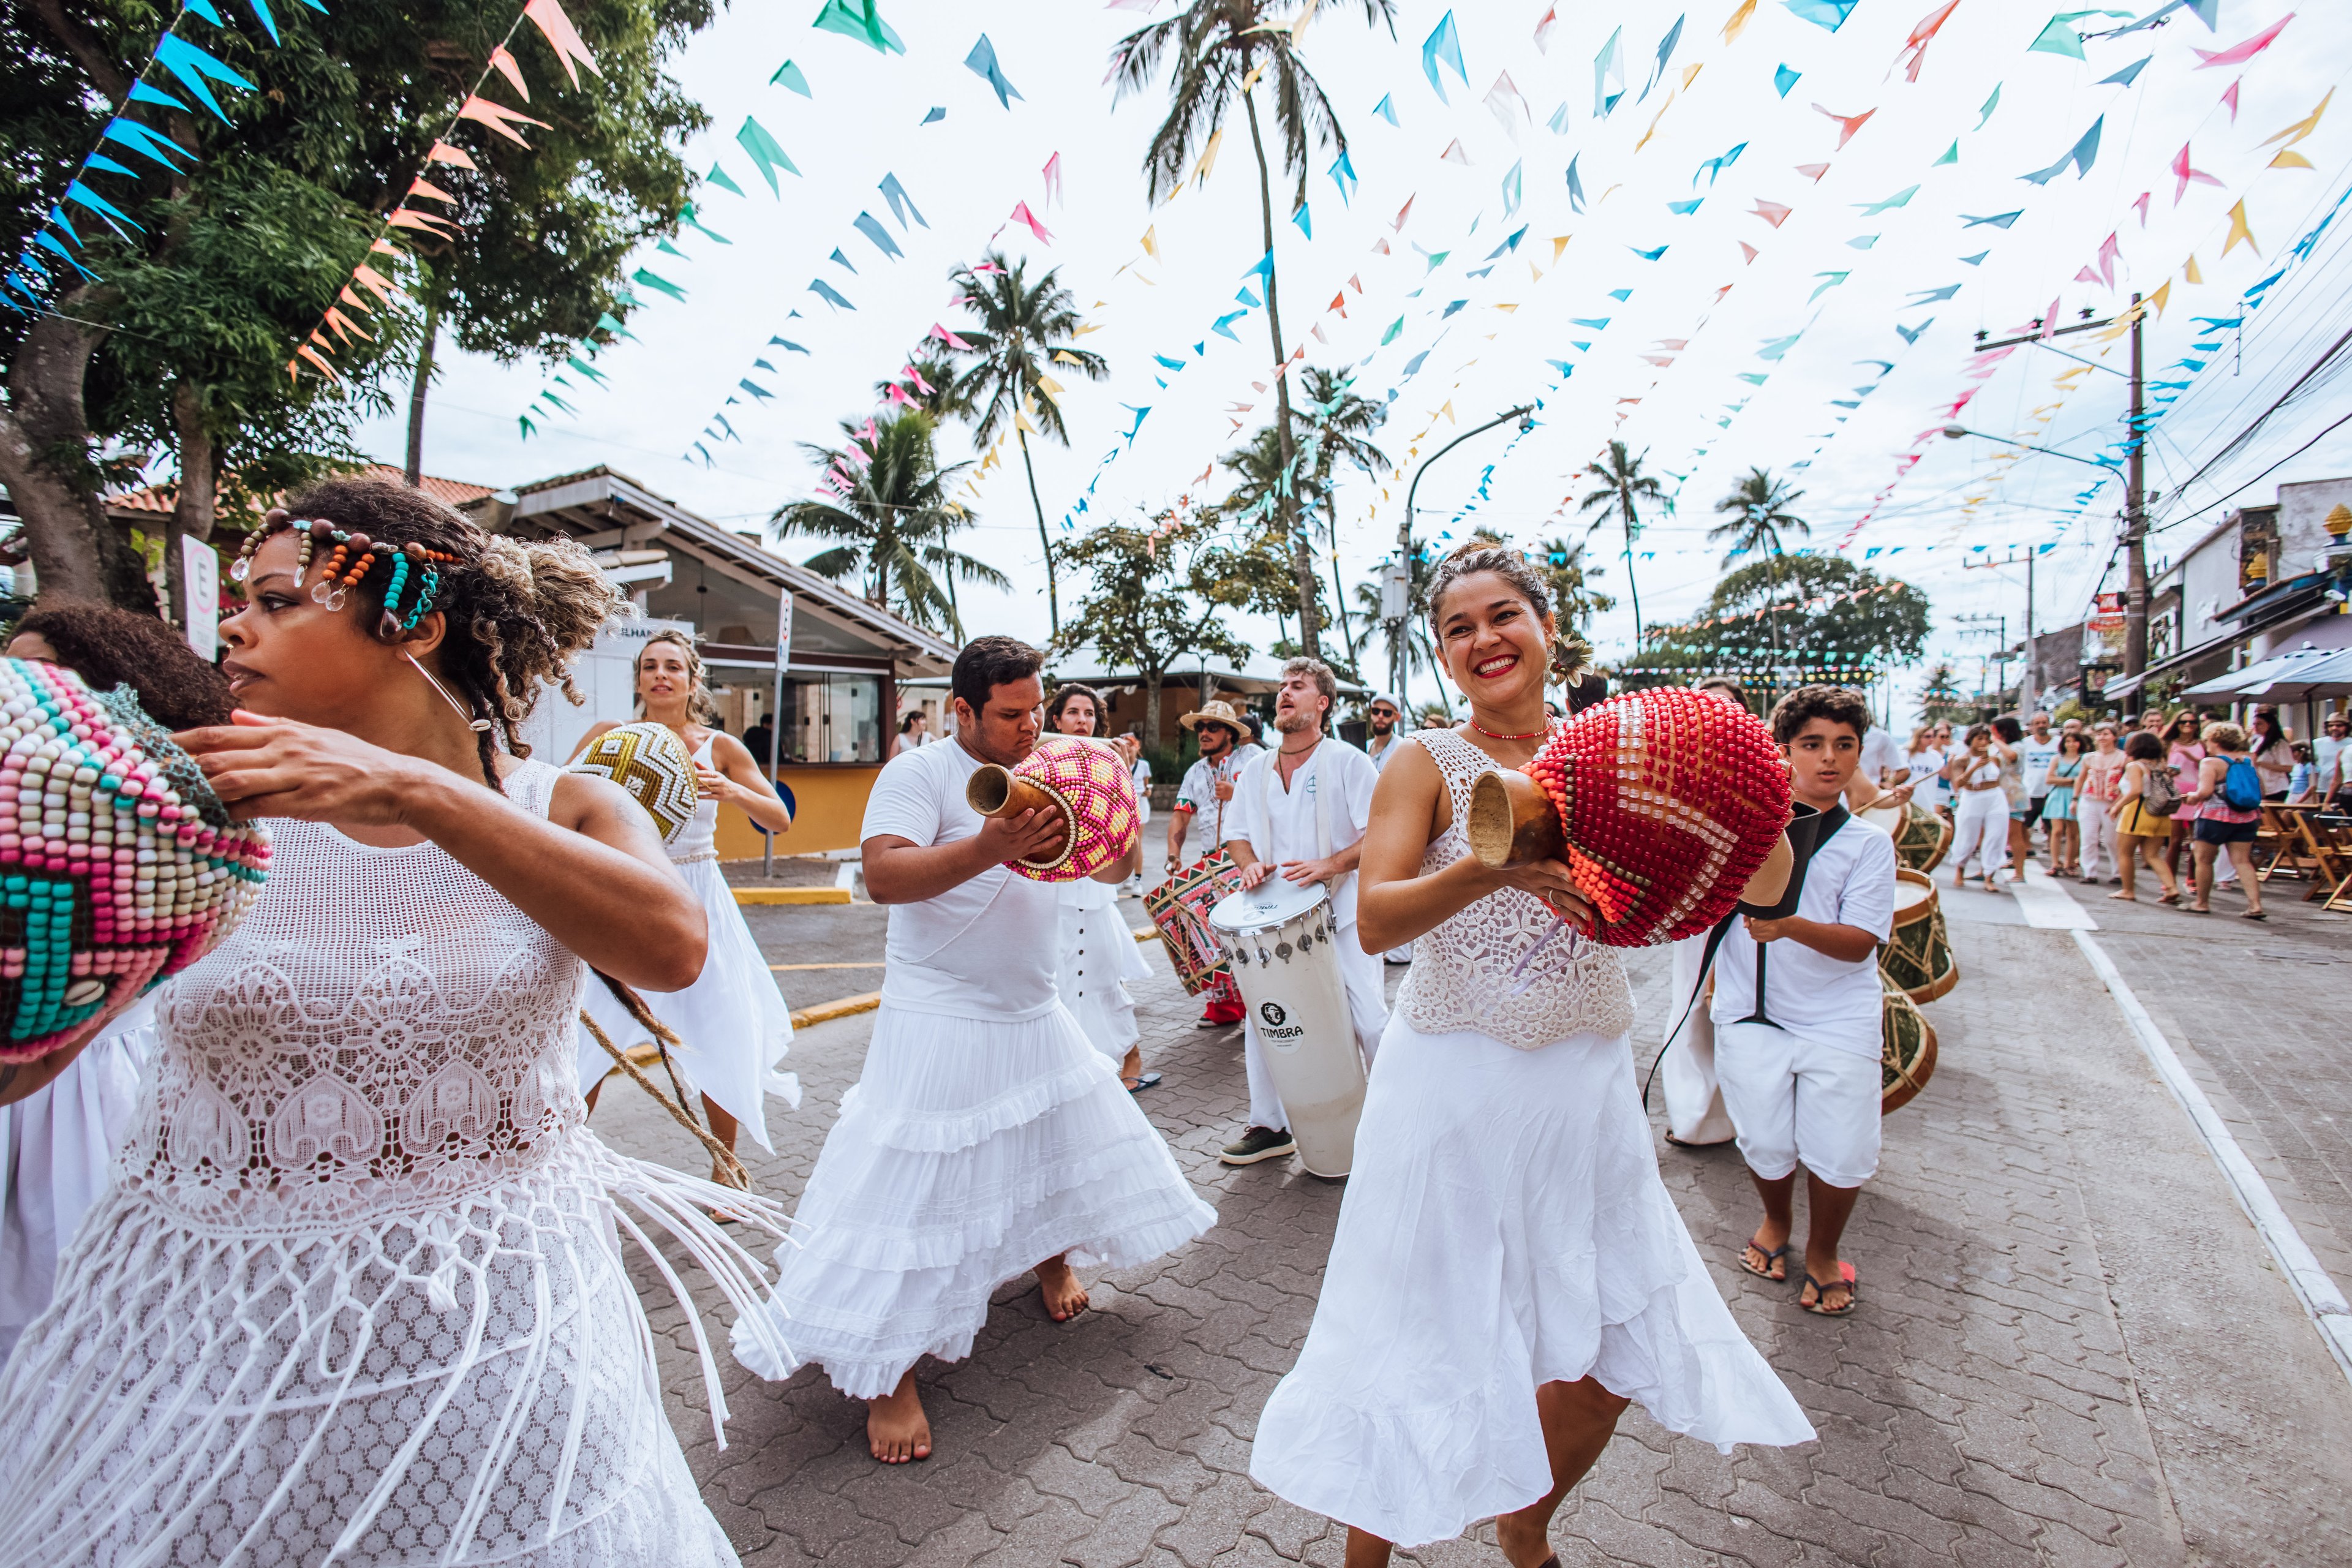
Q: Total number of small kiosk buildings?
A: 1